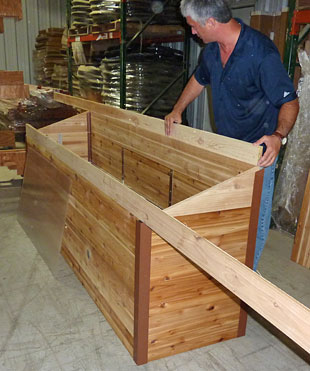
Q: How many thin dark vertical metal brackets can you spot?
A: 2